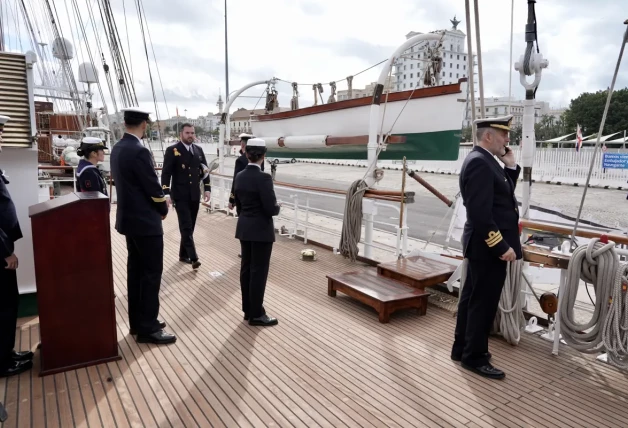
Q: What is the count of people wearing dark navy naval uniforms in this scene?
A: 7